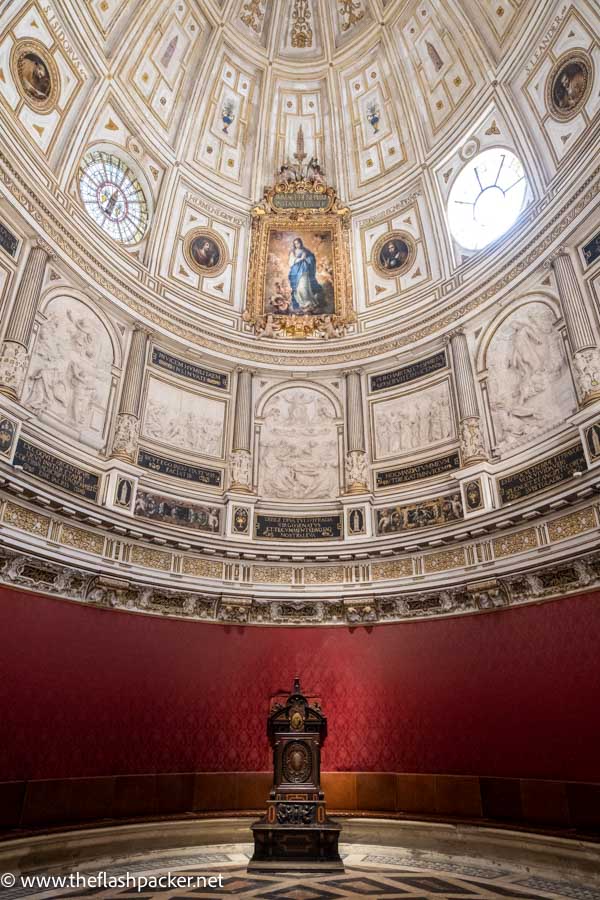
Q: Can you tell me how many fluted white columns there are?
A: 6